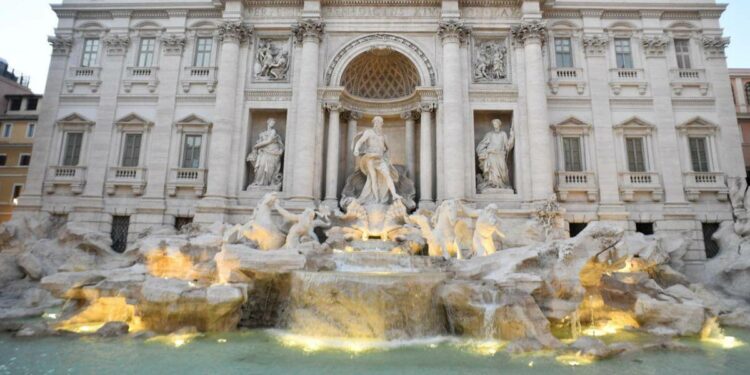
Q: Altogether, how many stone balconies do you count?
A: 12